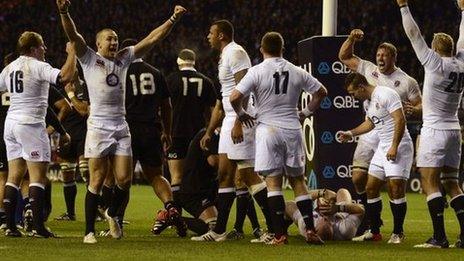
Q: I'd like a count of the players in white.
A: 8